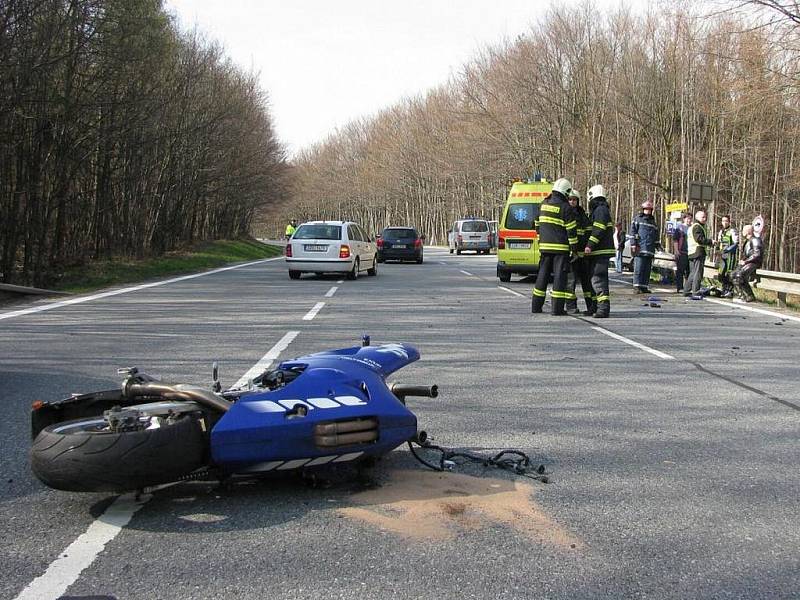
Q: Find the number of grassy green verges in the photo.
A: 1